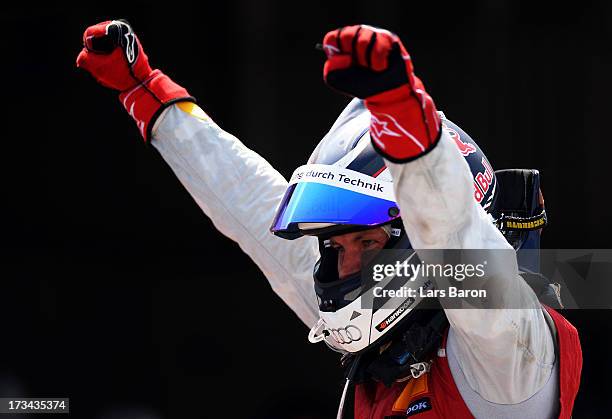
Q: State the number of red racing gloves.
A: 2